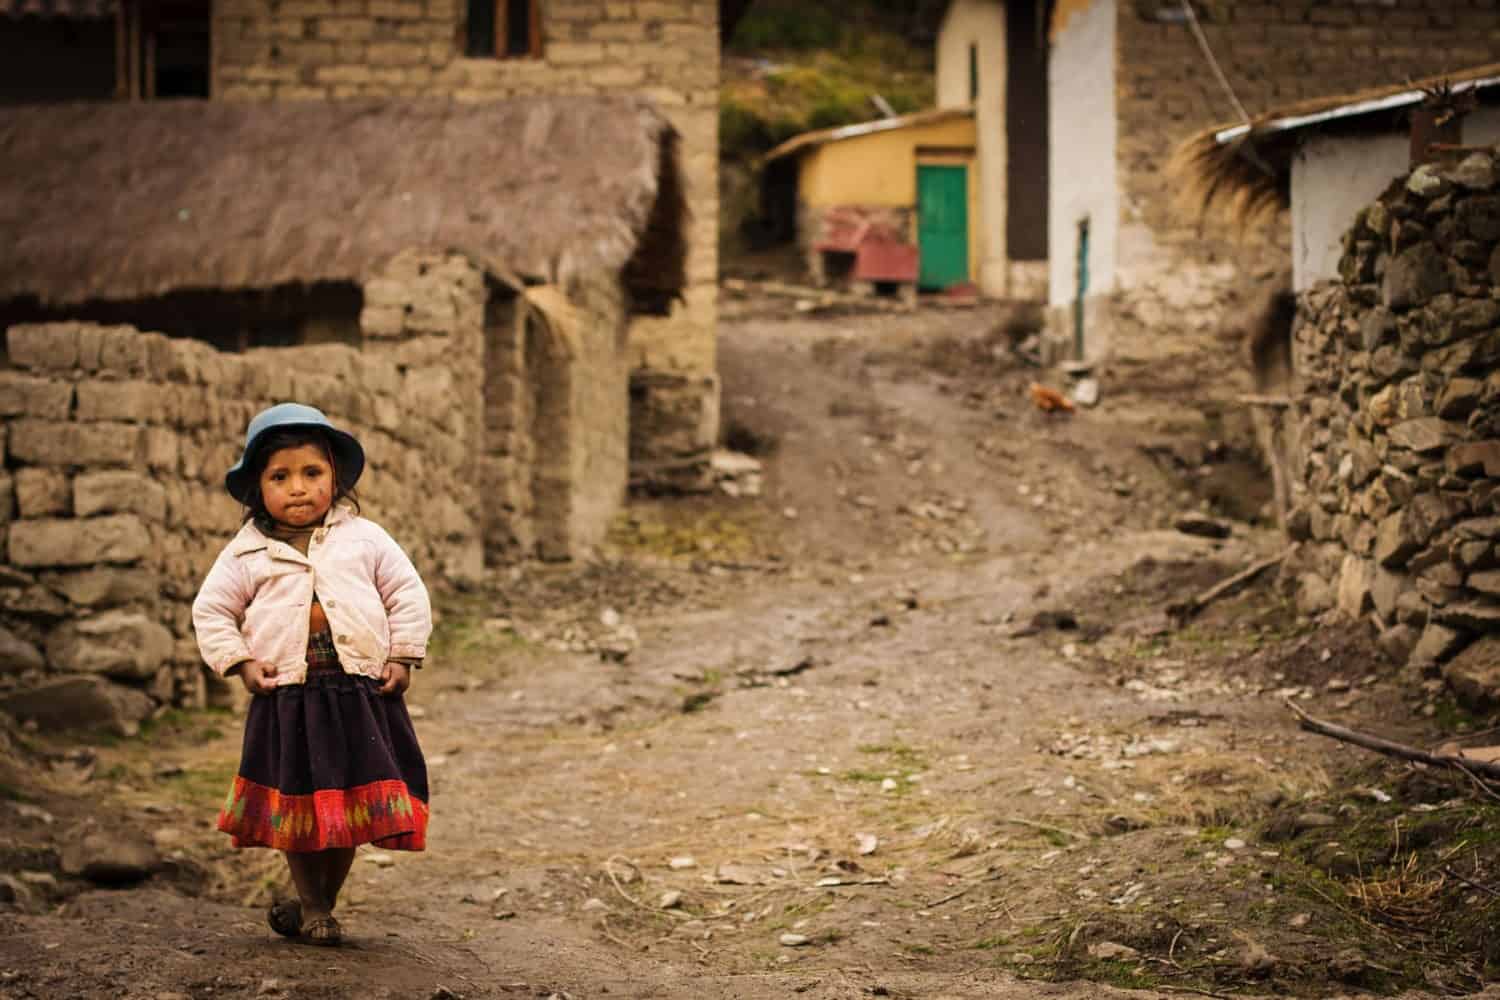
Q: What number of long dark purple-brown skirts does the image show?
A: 1